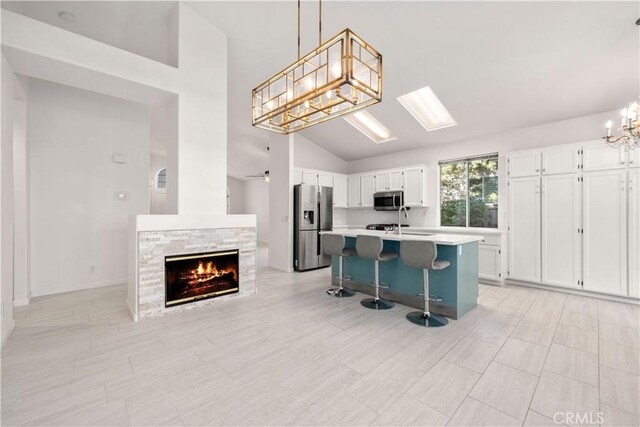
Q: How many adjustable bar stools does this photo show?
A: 3